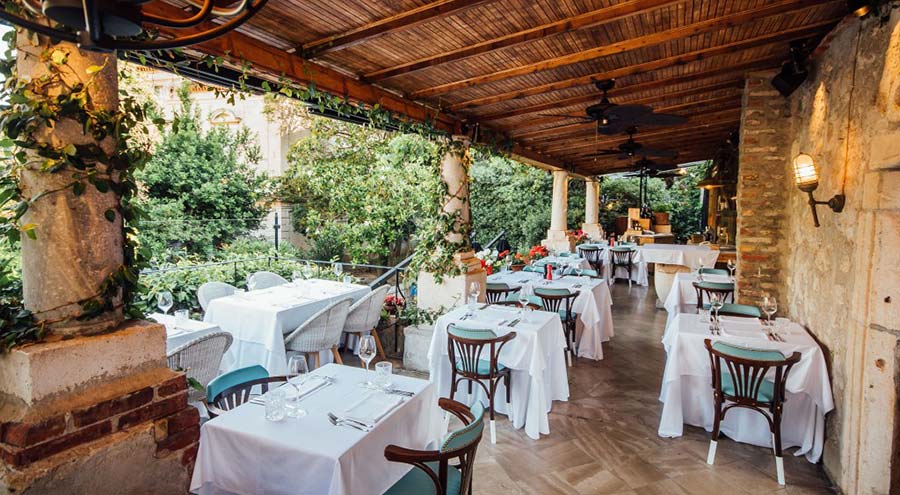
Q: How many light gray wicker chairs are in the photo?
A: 5